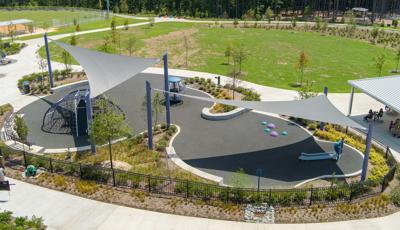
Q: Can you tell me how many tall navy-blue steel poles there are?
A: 6